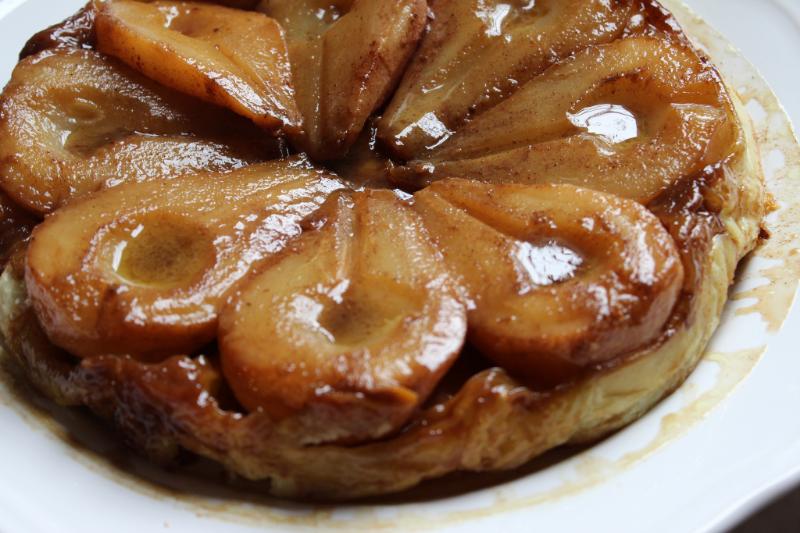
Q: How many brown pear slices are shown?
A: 8